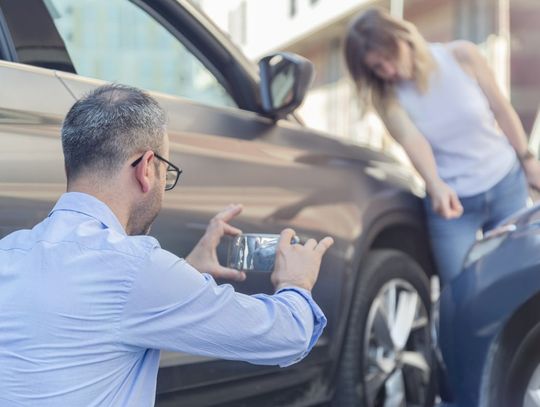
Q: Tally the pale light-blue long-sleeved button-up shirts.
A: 1